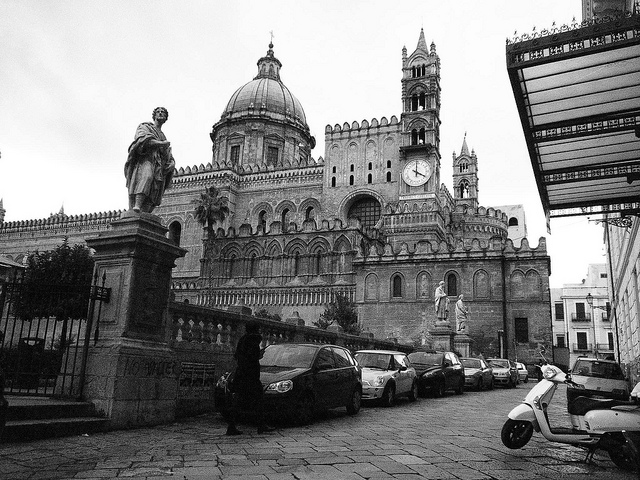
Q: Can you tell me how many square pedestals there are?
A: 3